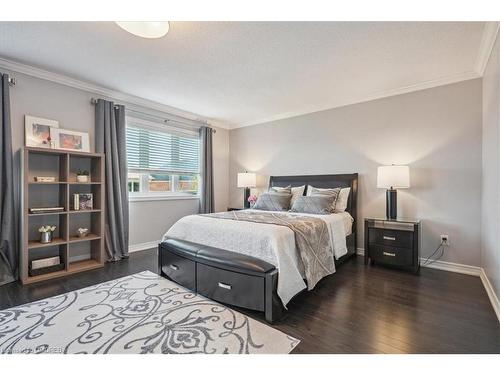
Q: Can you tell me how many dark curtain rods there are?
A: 2